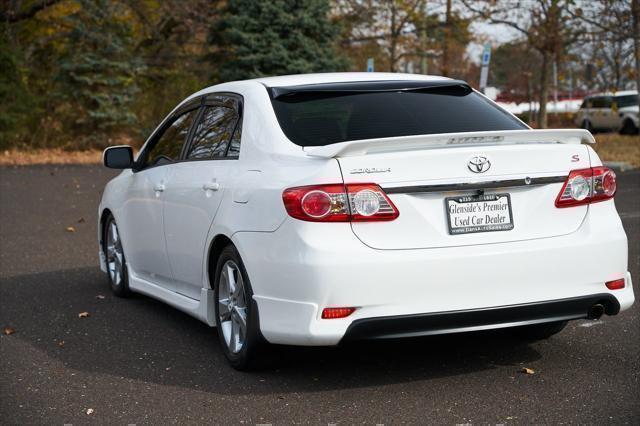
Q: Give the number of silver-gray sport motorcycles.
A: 0